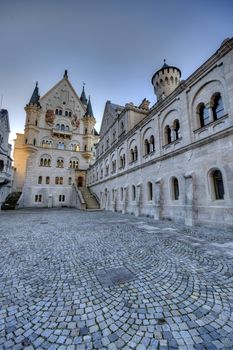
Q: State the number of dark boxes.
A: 1